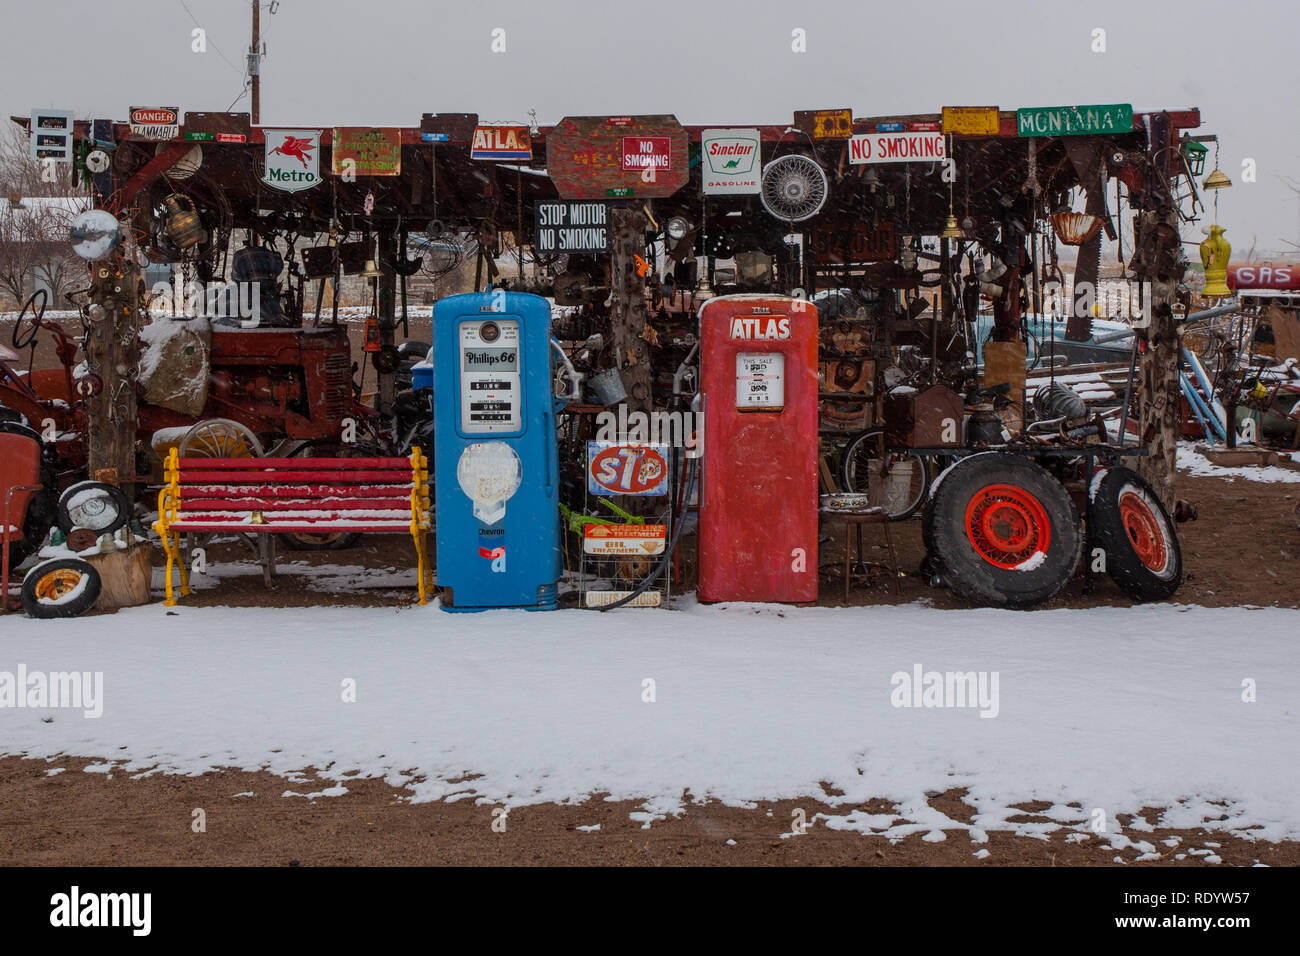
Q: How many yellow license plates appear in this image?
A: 2